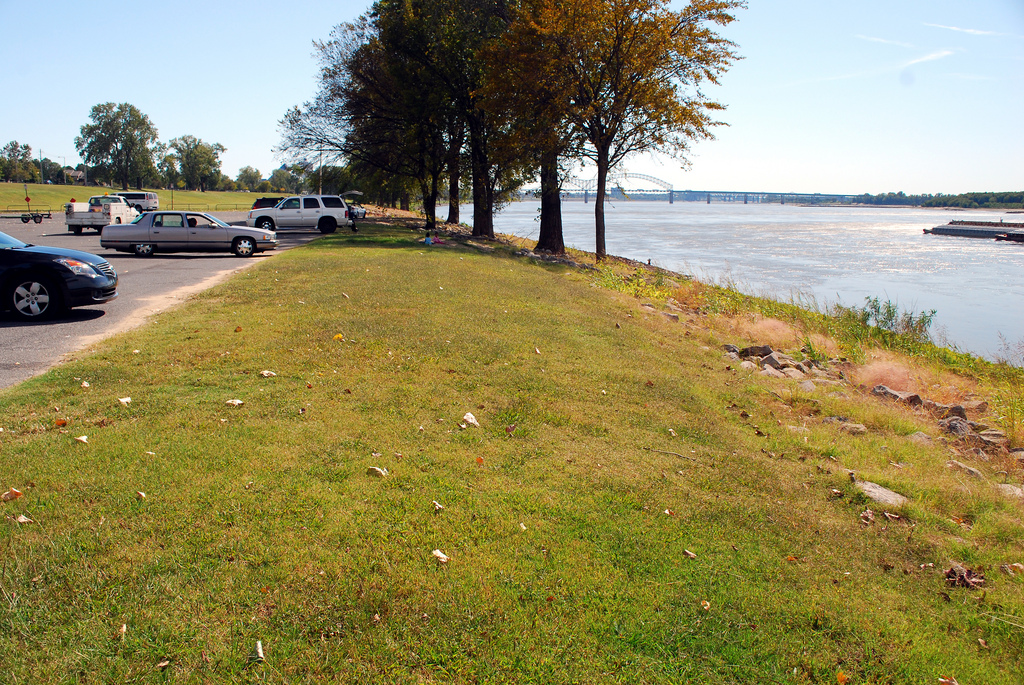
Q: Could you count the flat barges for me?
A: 2